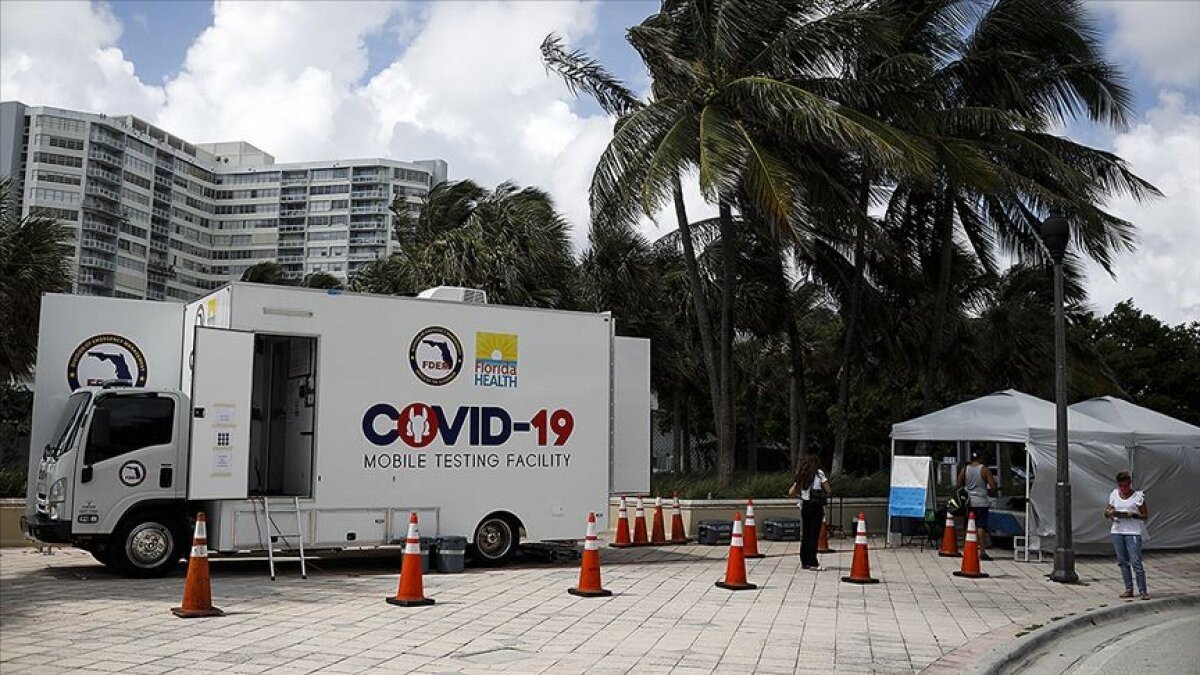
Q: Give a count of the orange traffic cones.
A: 13